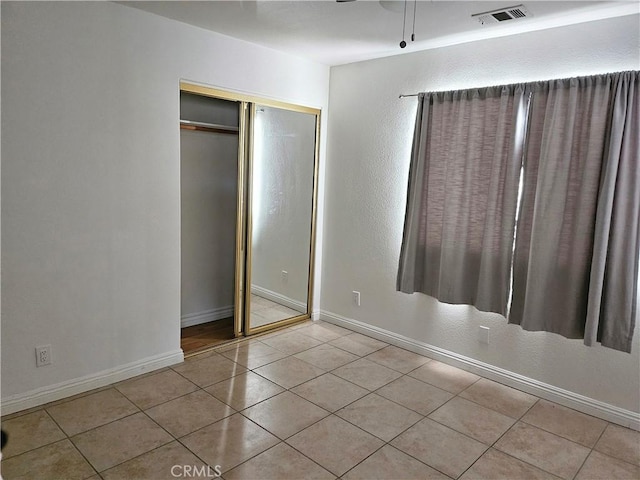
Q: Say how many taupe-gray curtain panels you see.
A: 2